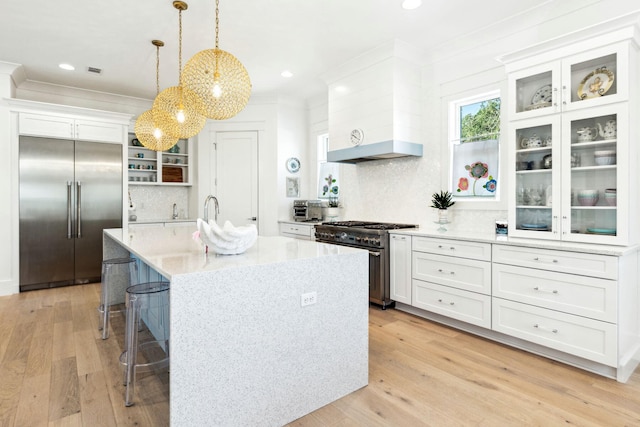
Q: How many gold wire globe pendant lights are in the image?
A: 3